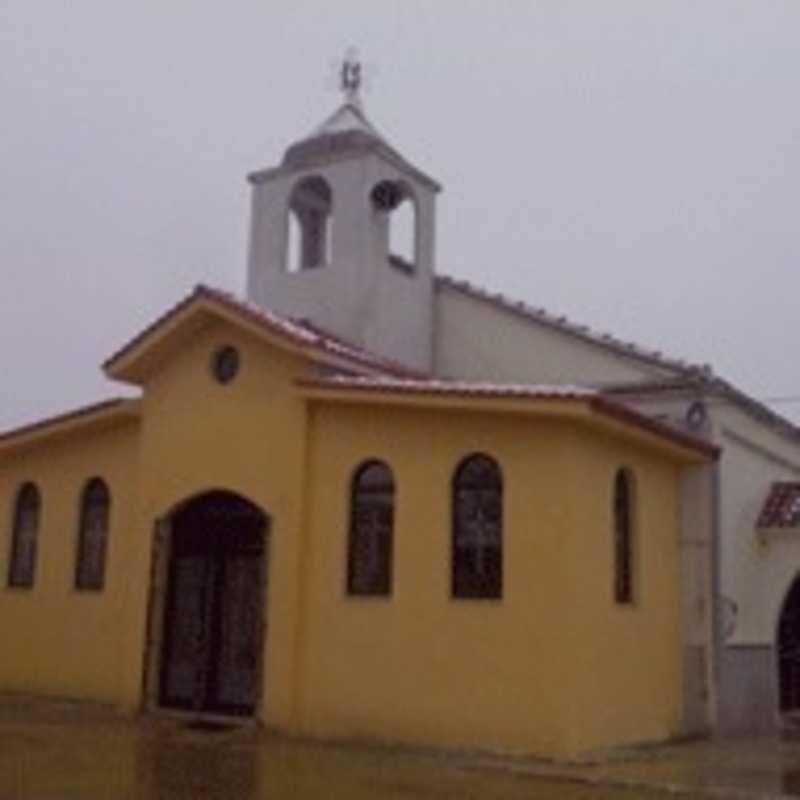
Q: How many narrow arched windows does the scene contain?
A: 5